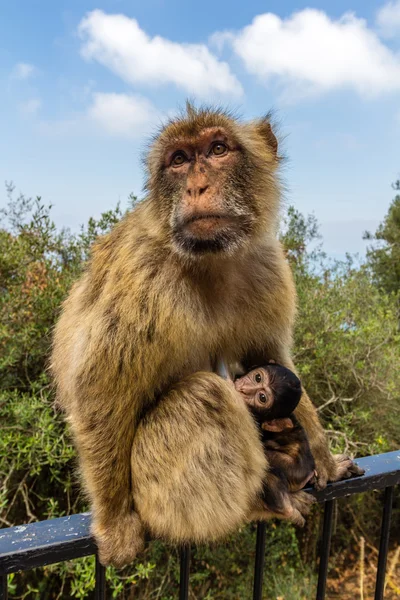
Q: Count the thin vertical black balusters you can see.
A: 6